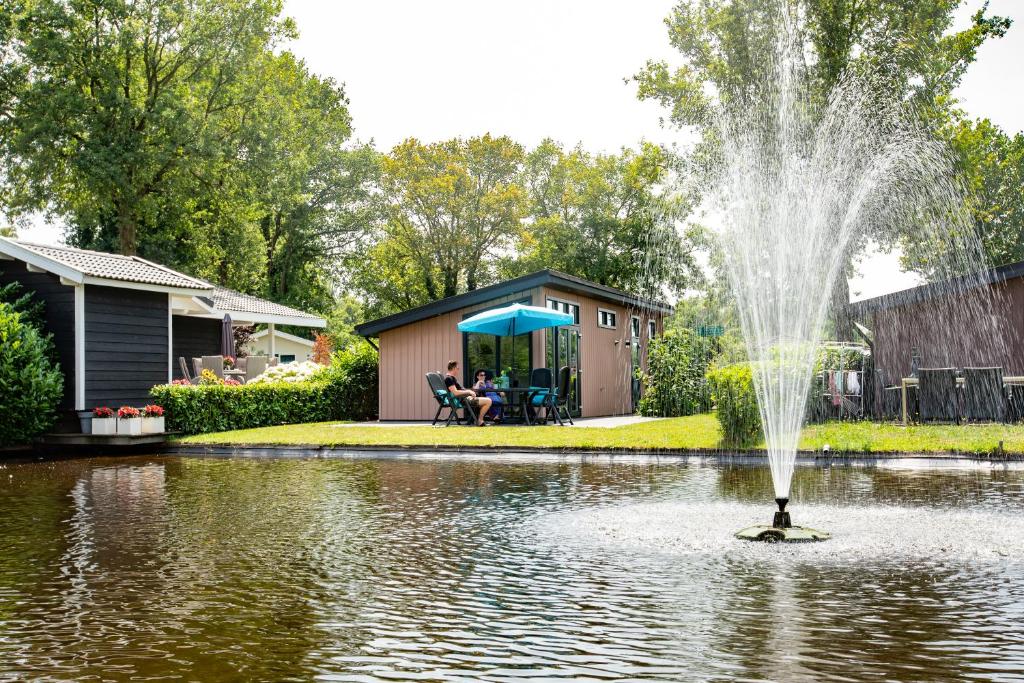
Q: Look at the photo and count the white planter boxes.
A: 3